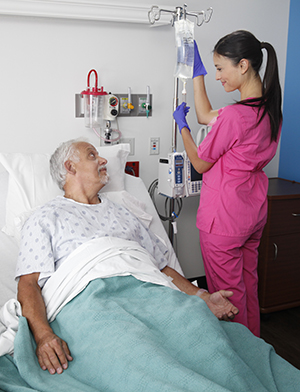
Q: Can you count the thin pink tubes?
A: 1